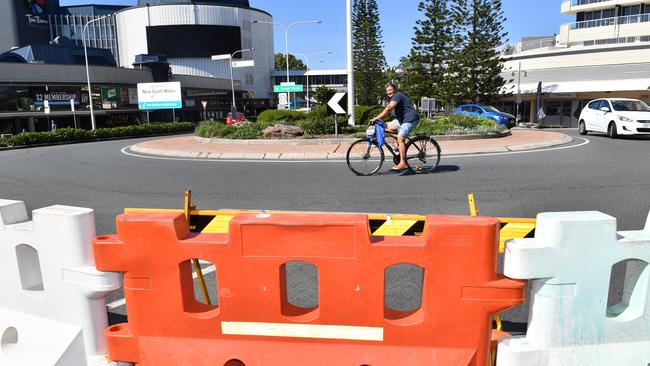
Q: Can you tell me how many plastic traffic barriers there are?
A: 3